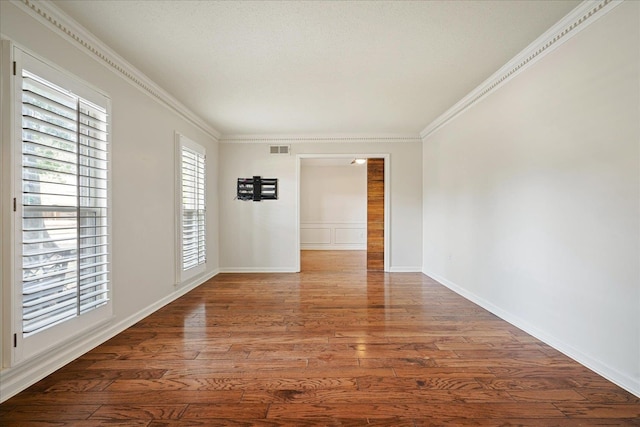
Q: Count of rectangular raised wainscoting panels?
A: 2